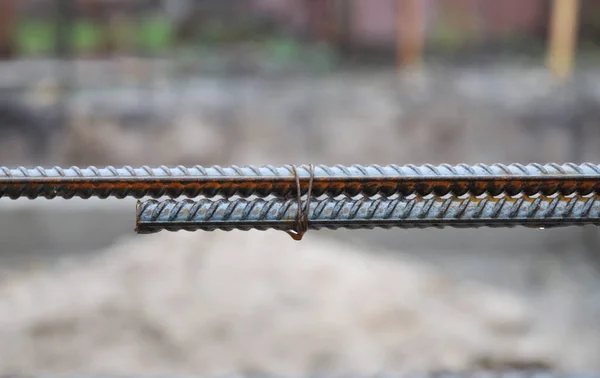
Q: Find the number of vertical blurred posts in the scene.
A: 2